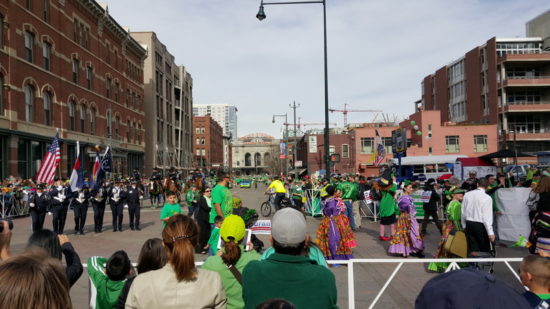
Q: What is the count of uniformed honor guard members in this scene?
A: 6